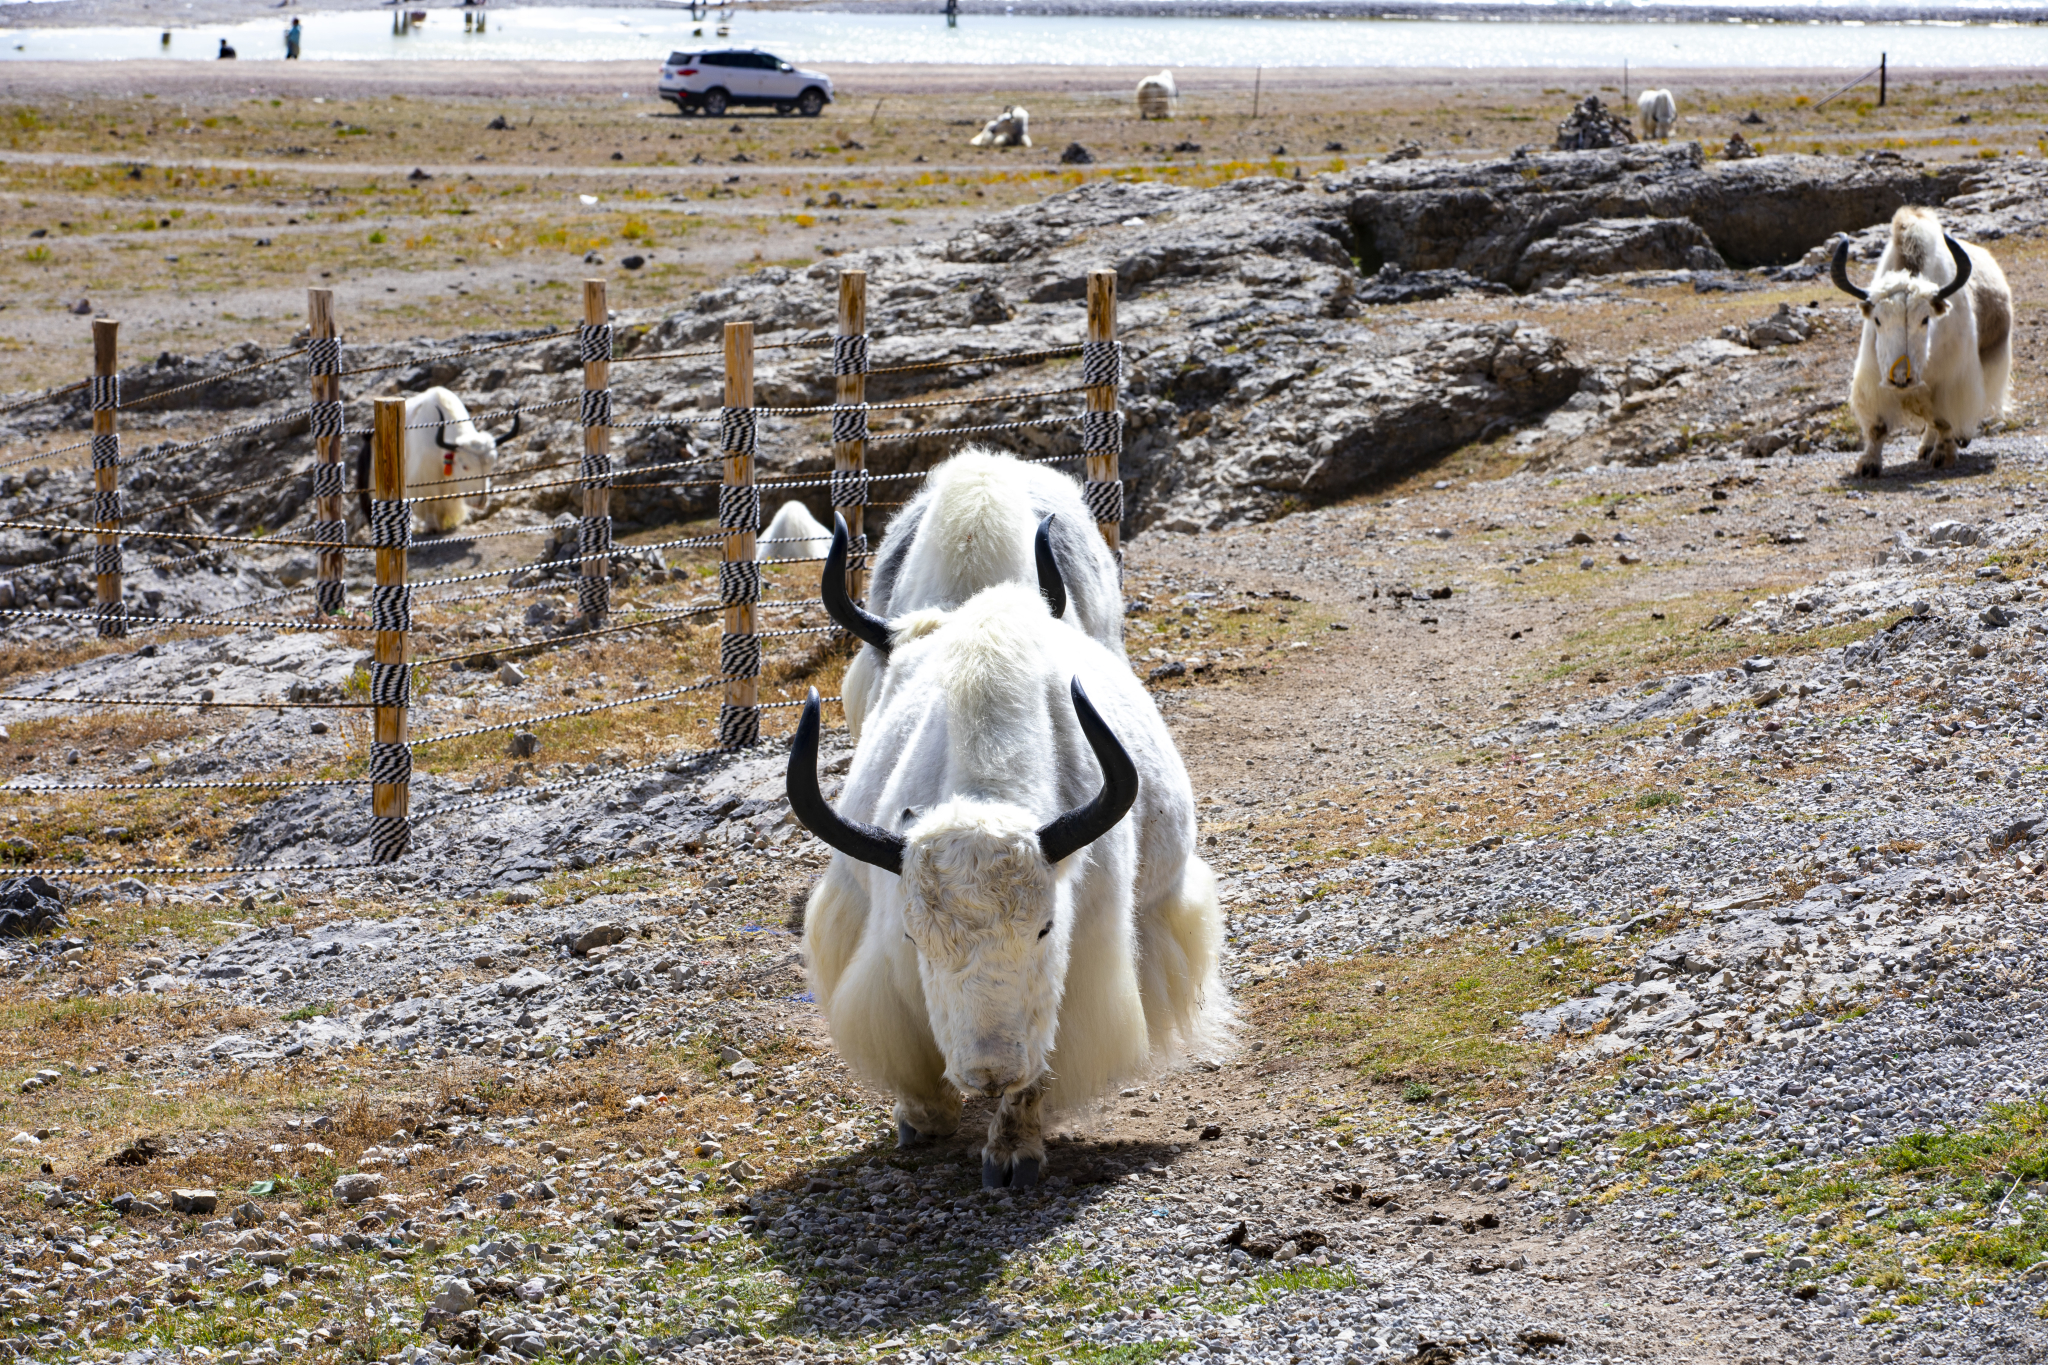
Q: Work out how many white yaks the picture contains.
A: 8